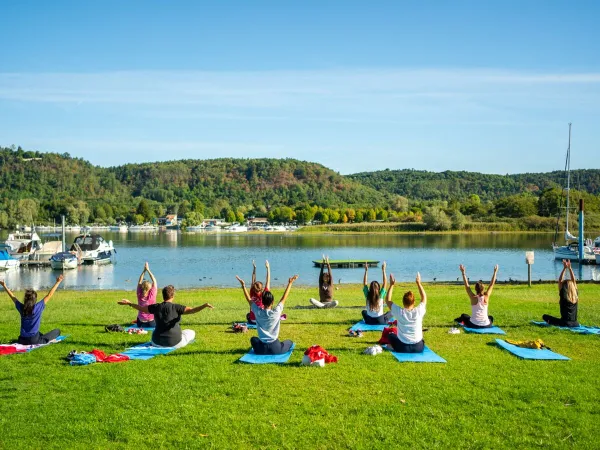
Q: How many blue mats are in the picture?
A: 10